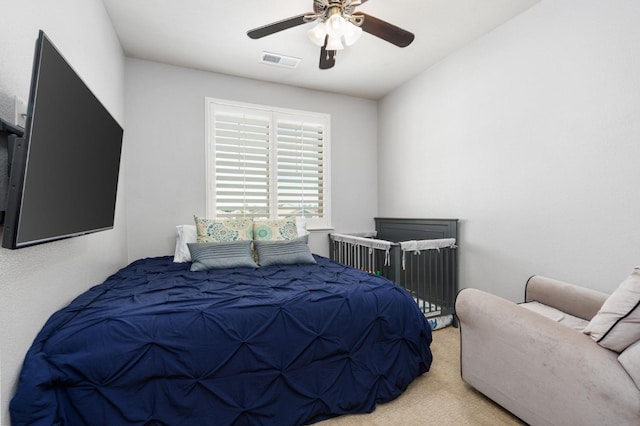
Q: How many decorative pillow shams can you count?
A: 4